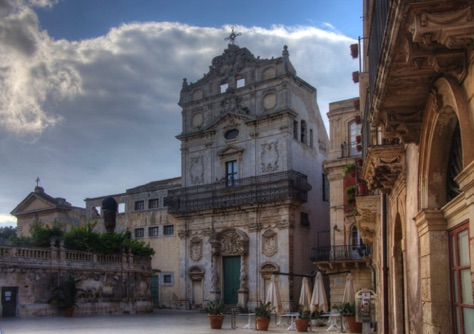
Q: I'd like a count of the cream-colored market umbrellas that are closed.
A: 4